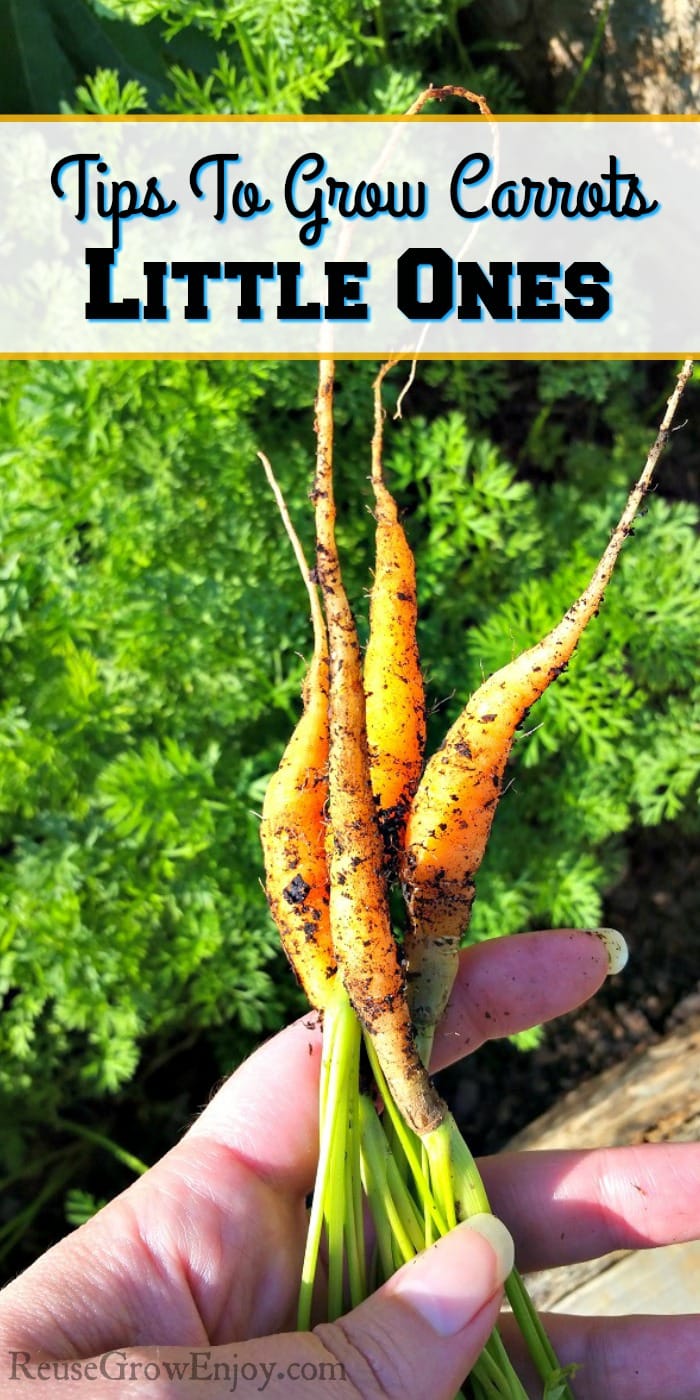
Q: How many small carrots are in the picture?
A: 4